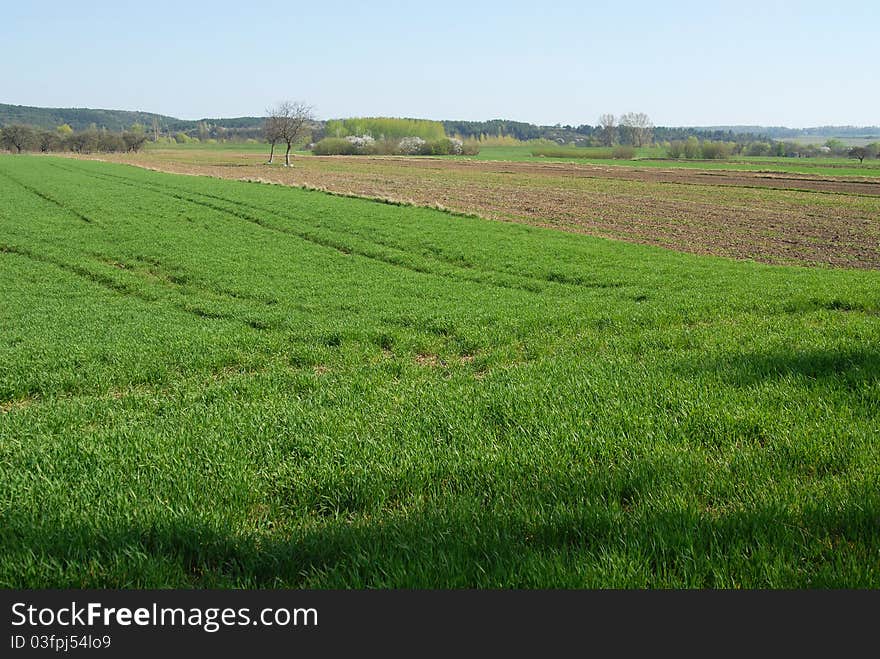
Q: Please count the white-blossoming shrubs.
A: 3